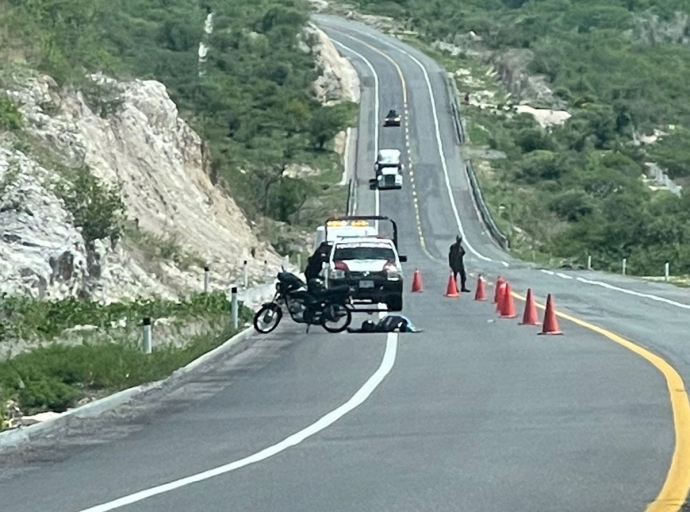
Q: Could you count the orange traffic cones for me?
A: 8